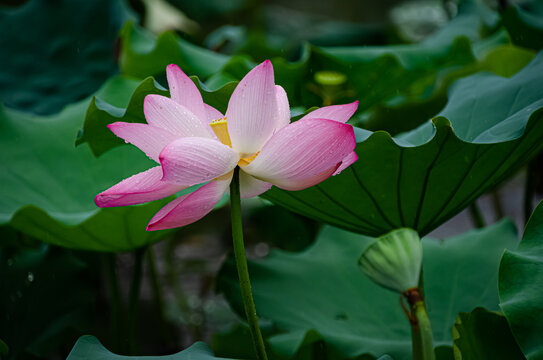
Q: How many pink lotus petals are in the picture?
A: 13